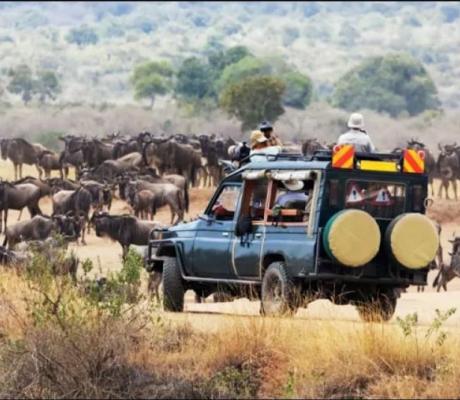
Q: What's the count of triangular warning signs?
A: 2